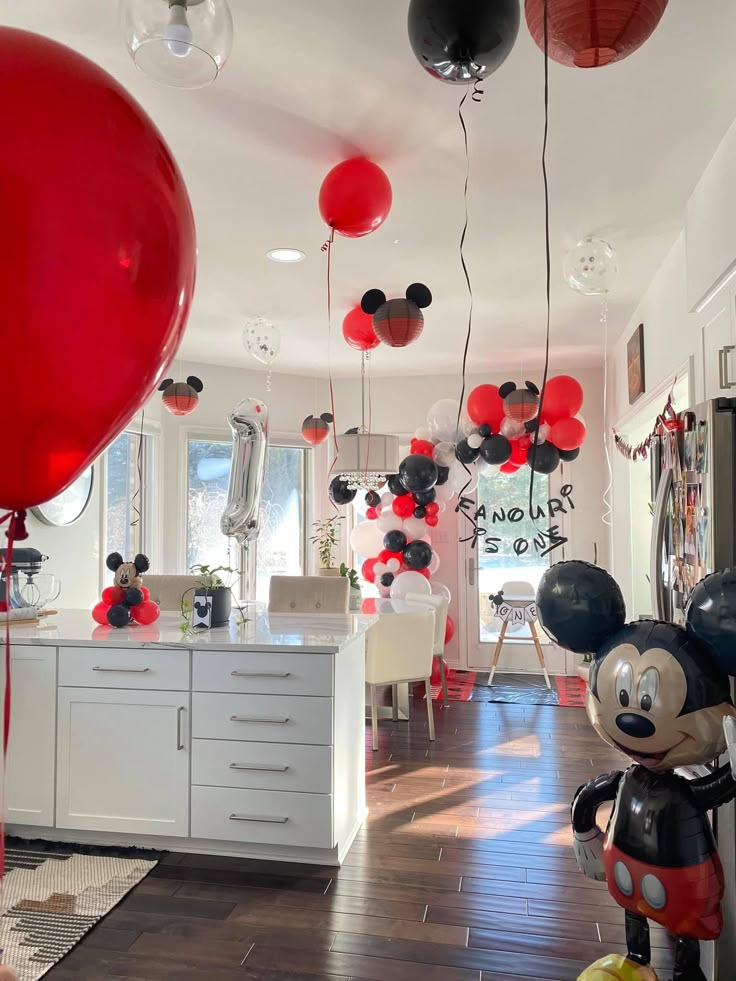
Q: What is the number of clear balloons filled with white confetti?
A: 2